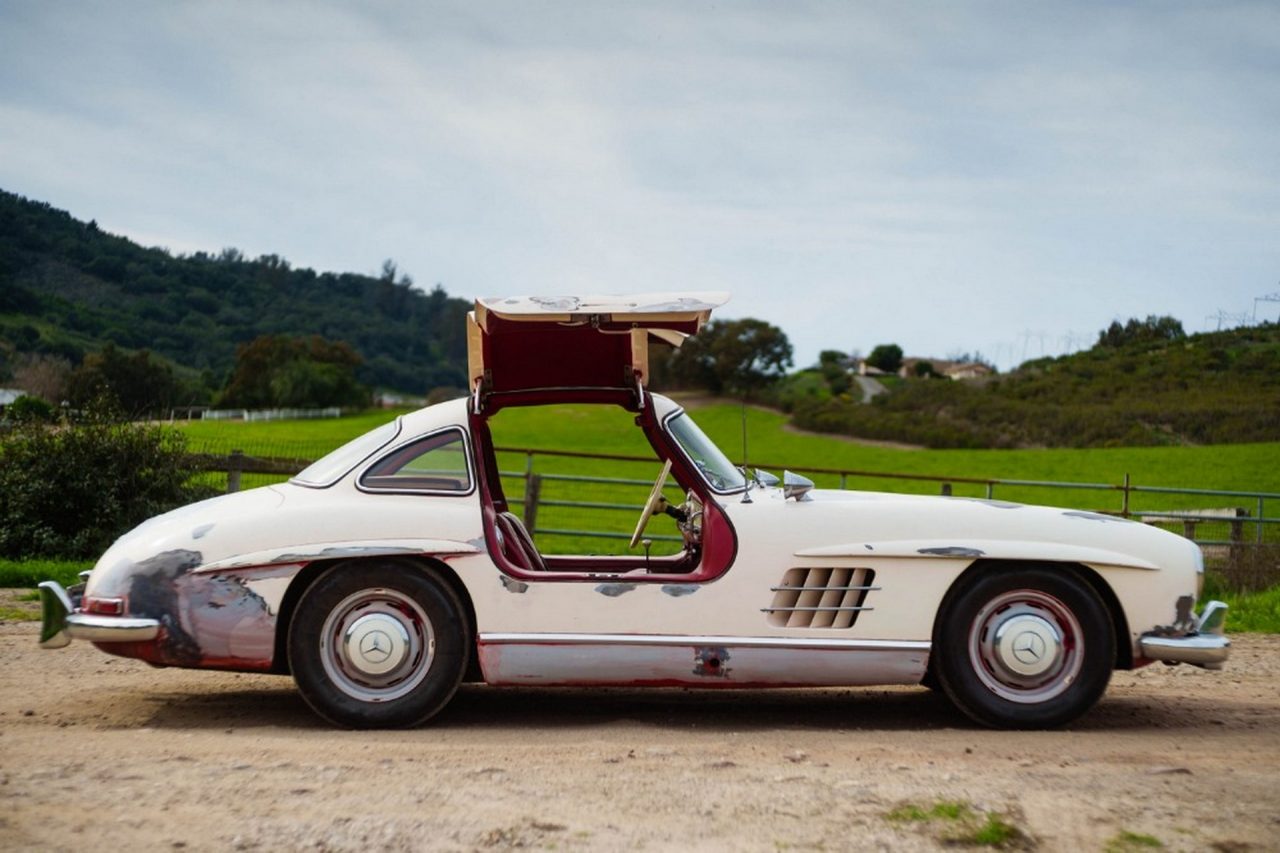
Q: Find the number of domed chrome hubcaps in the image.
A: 2